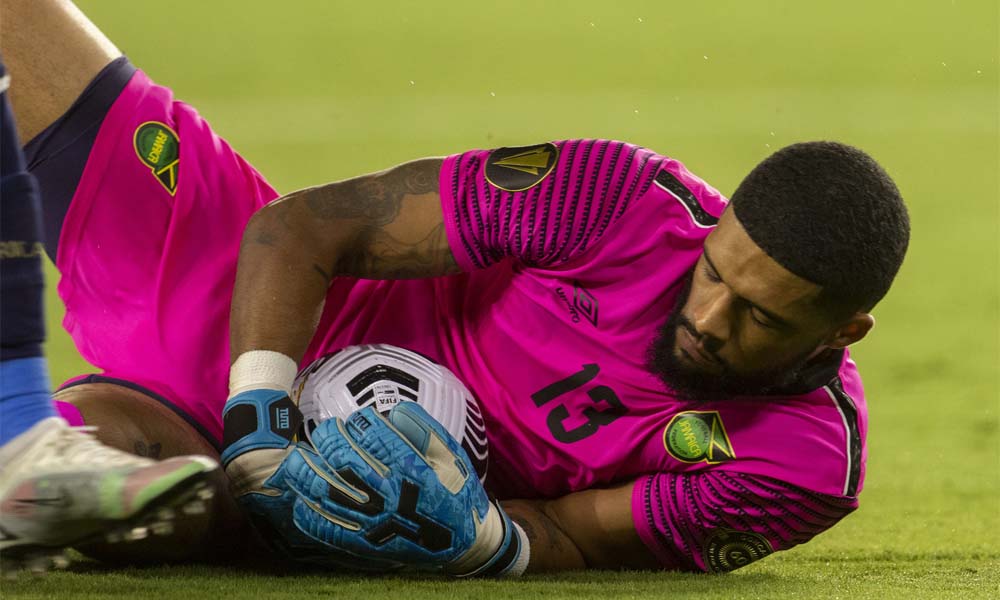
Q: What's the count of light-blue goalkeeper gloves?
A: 2